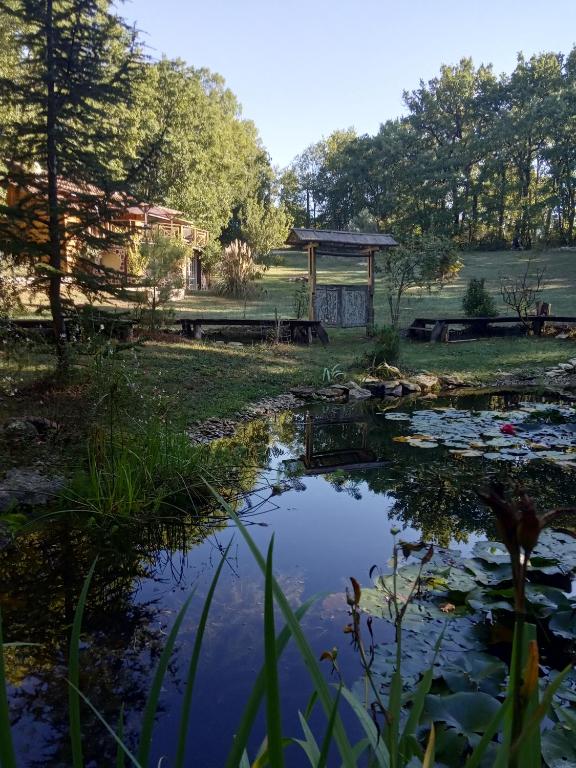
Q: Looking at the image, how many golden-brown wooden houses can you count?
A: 1